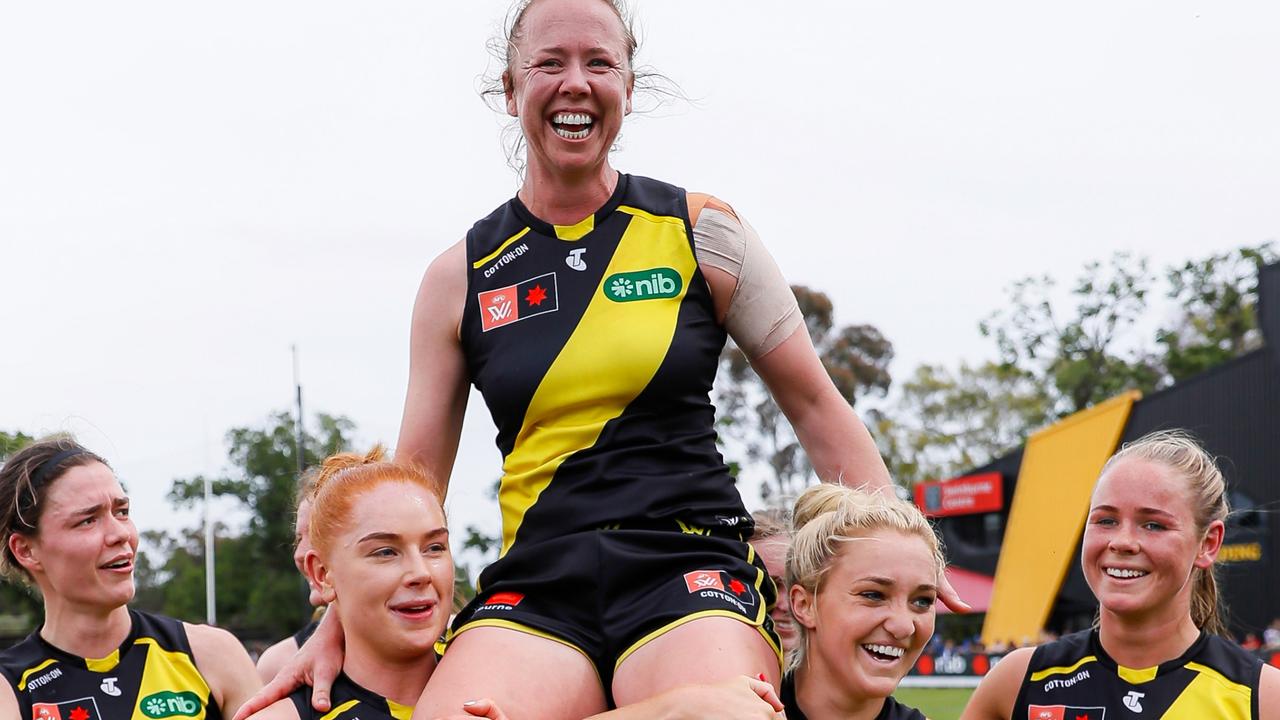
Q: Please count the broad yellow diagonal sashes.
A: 3